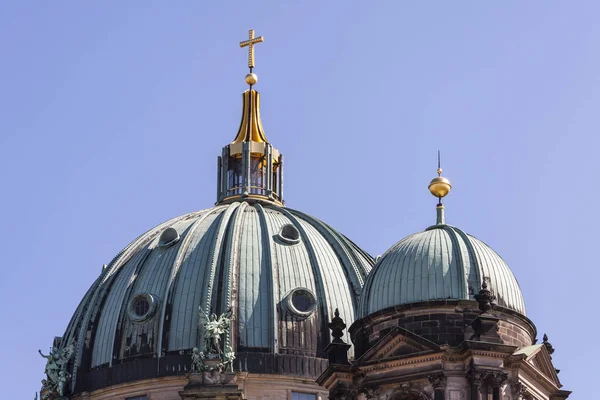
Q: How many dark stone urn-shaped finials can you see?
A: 3